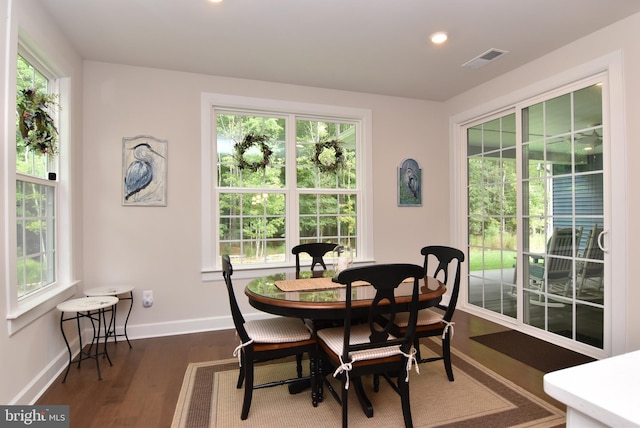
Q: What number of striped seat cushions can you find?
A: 3